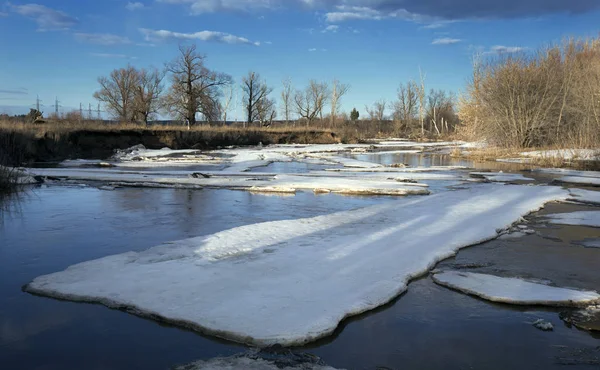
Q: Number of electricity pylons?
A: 5